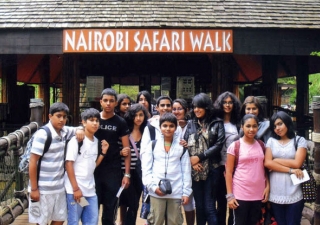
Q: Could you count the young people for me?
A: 14